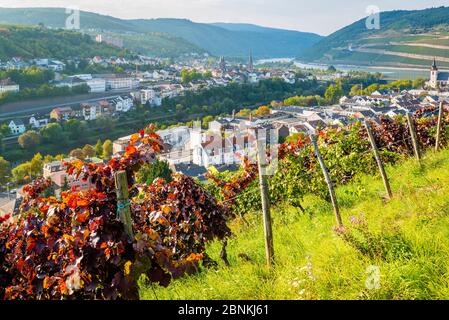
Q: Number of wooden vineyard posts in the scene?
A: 6